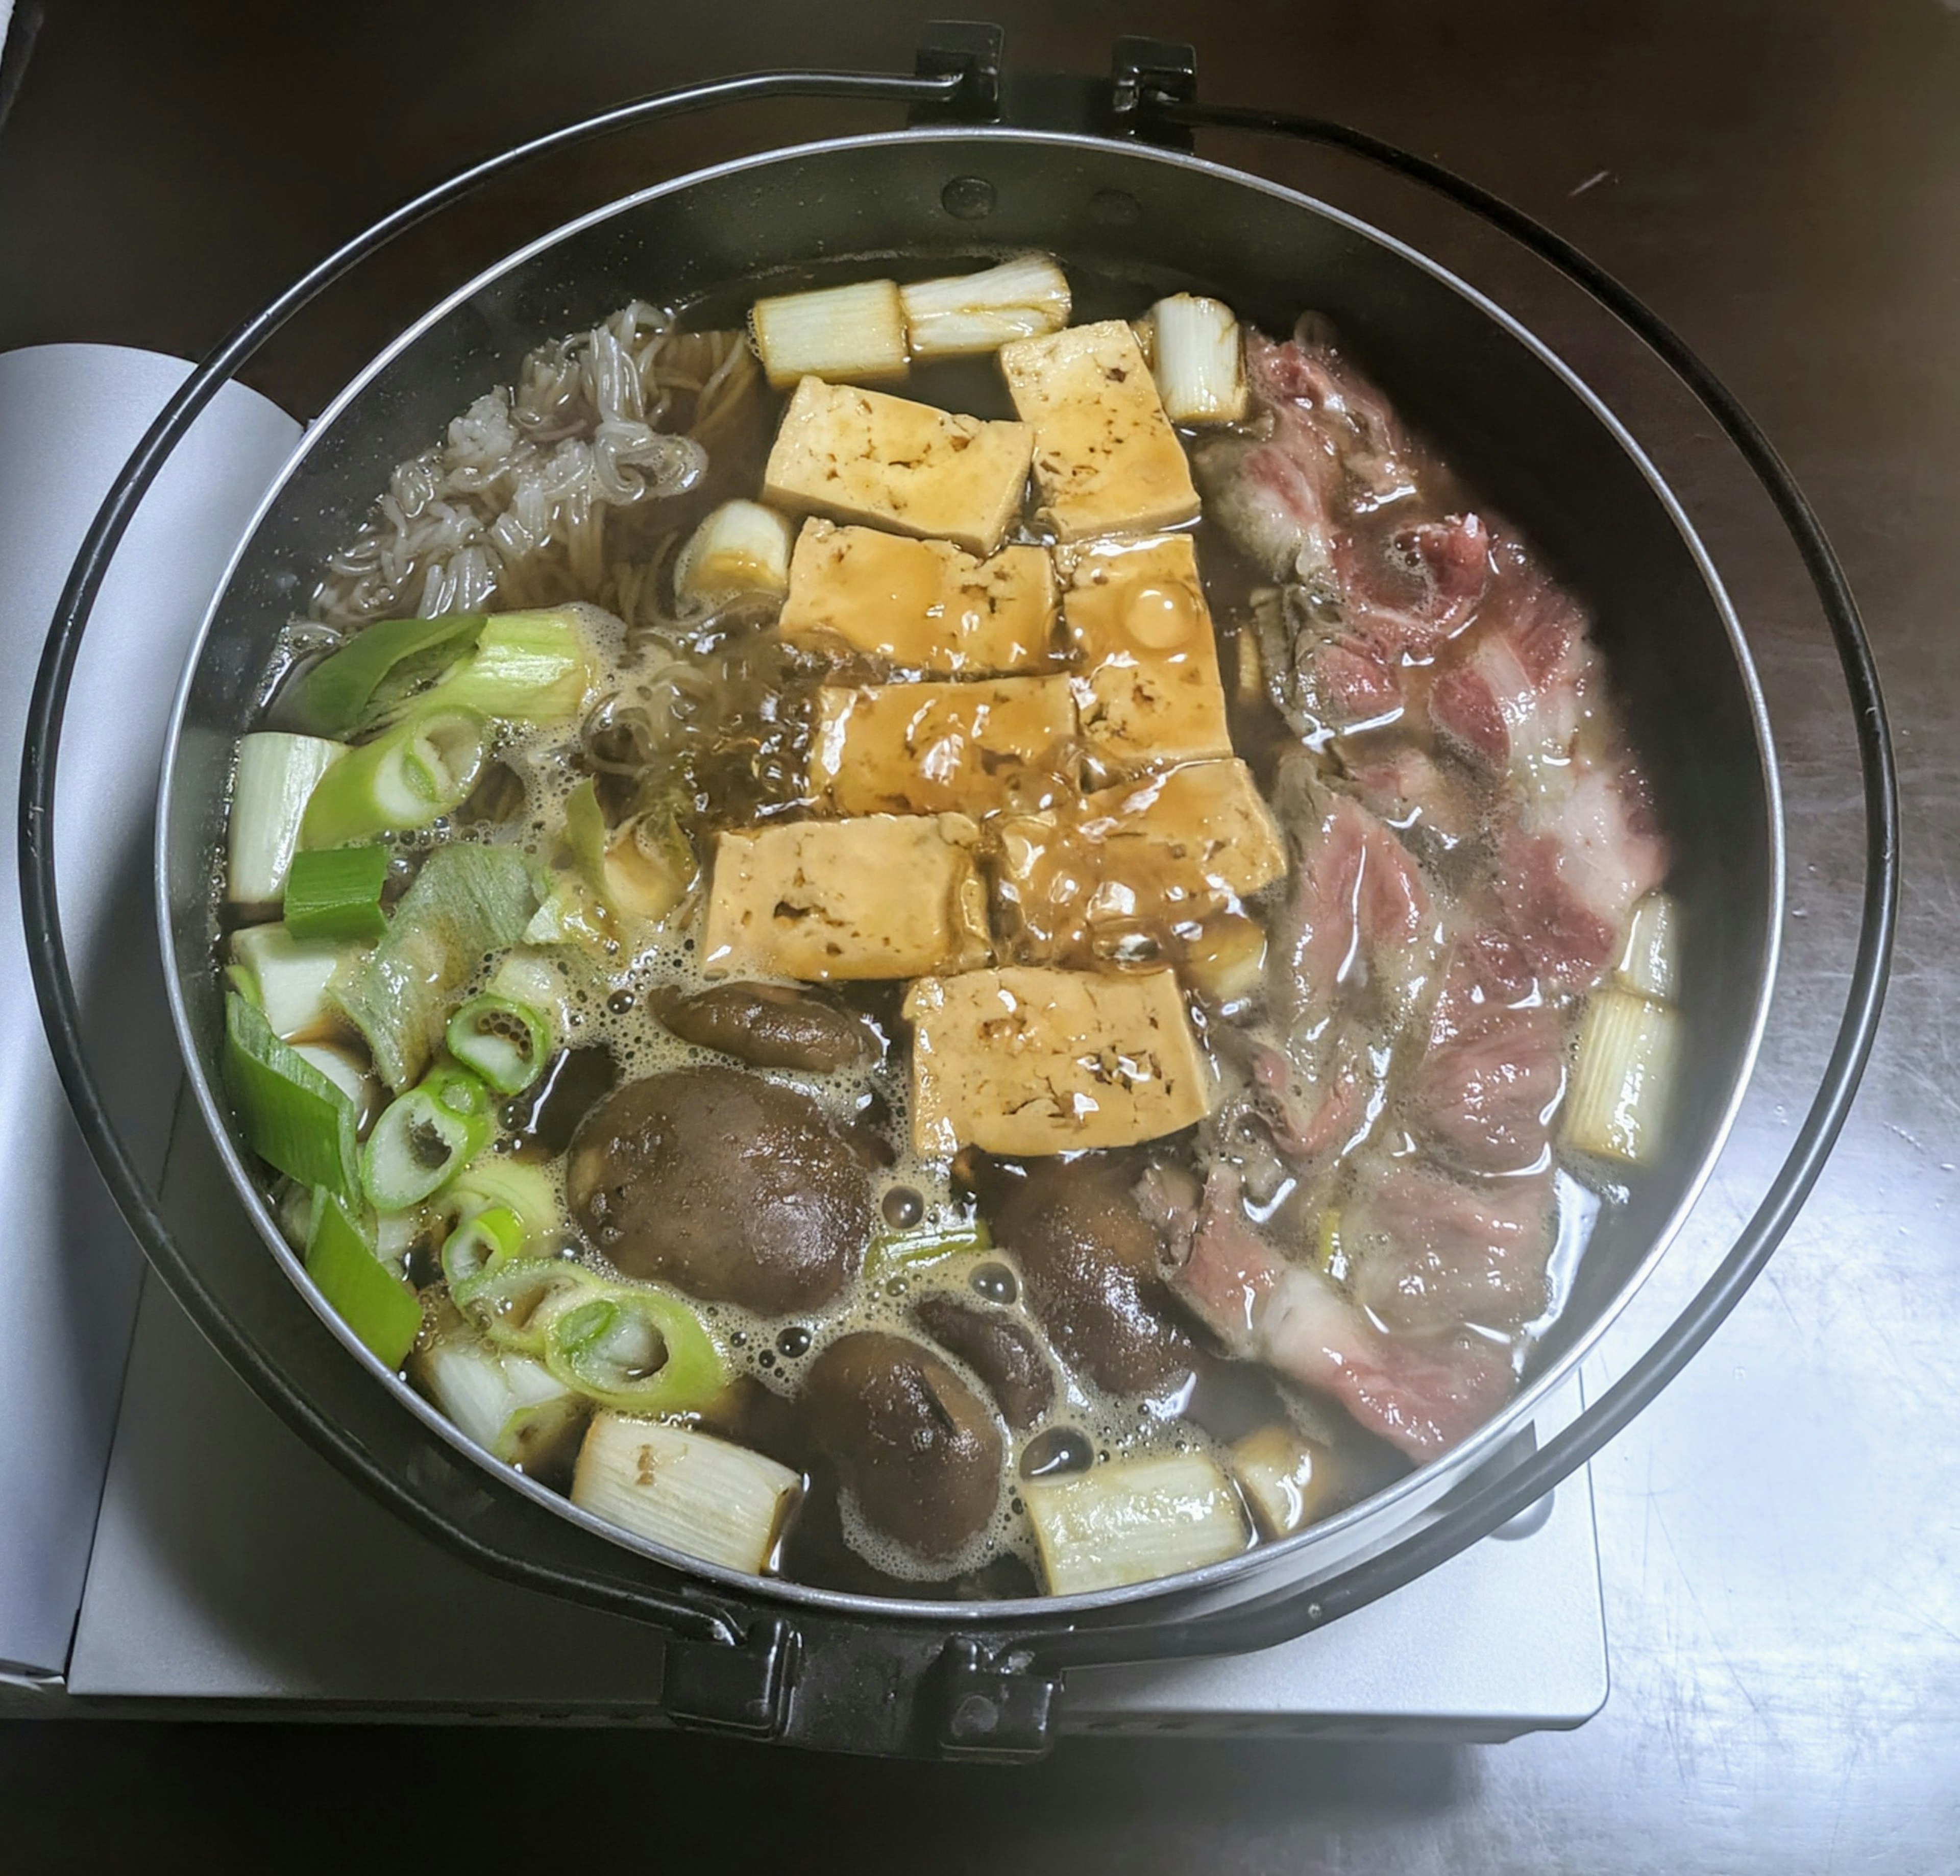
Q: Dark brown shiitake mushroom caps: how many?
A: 5